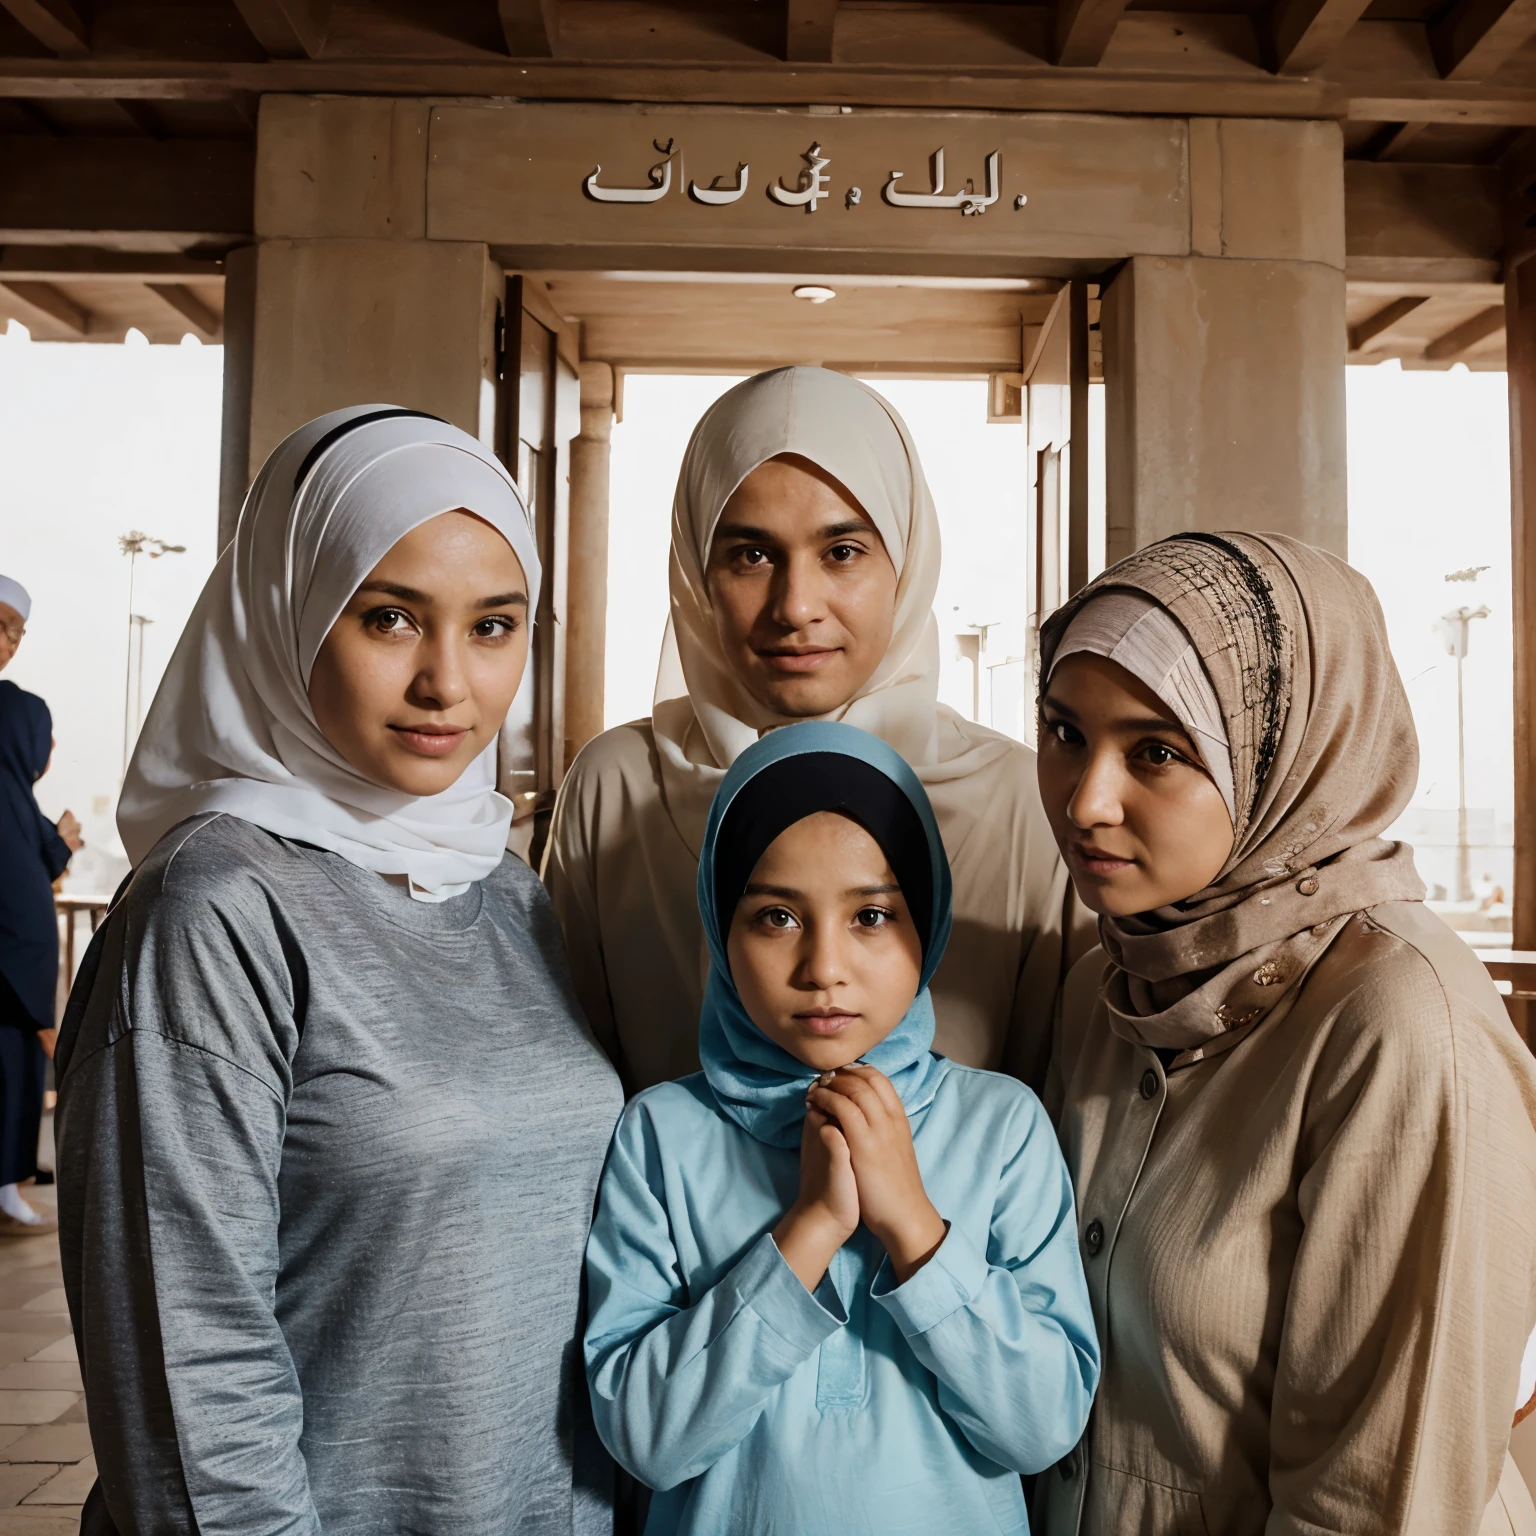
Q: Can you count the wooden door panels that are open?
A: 2